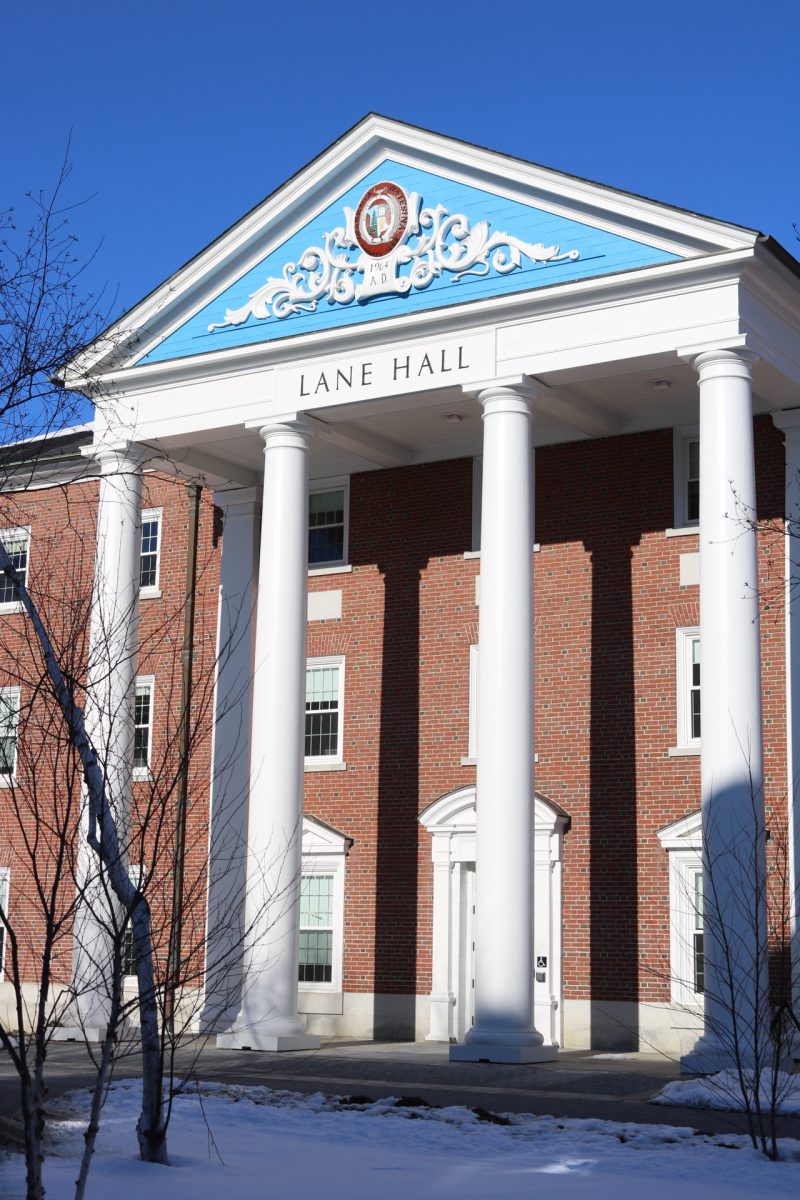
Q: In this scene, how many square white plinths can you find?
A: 4